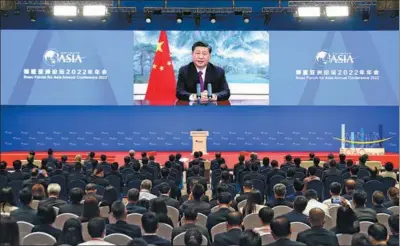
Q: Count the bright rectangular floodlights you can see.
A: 4